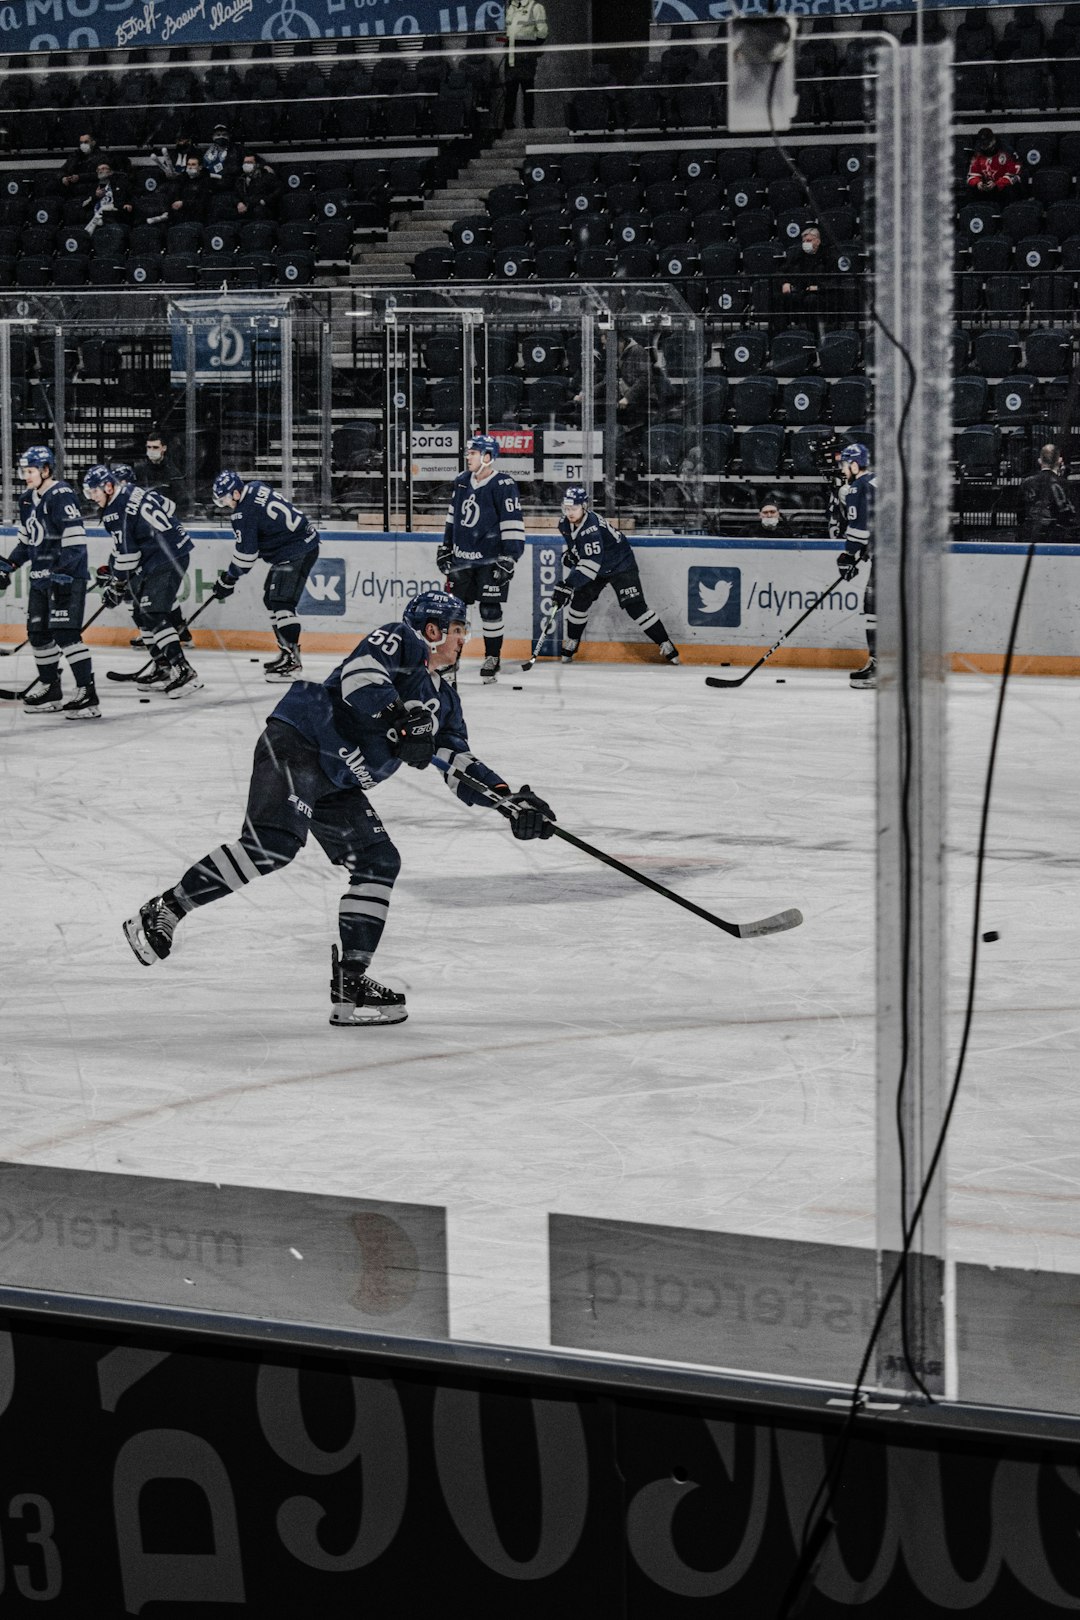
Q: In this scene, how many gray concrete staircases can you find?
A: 1